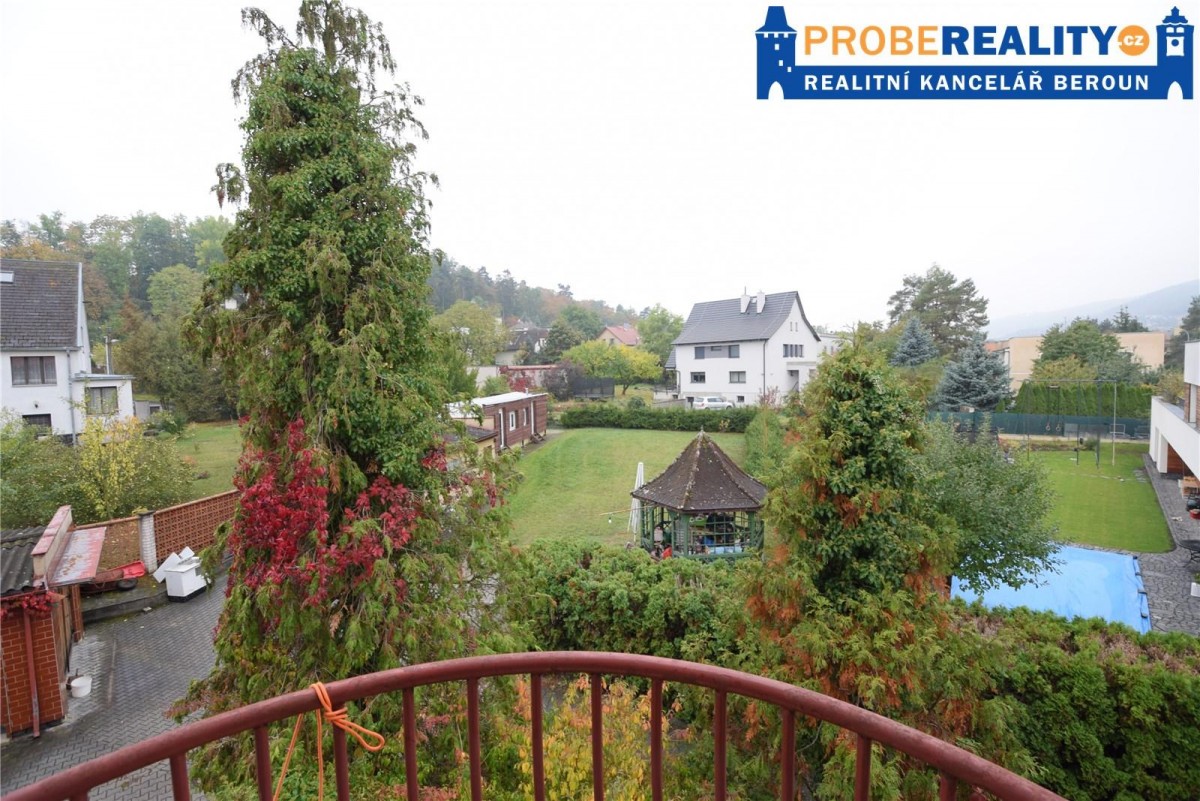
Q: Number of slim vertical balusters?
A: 13